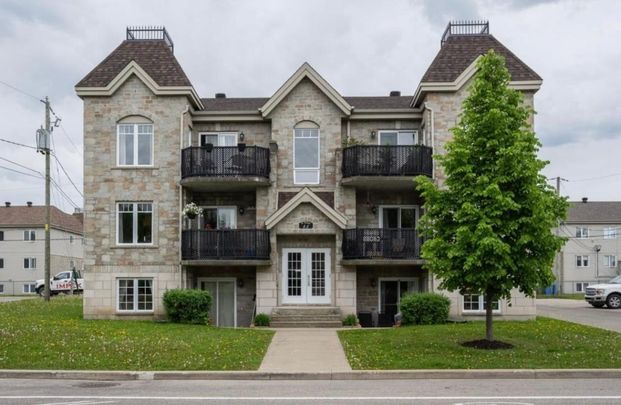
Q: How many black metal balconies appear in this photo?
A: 4